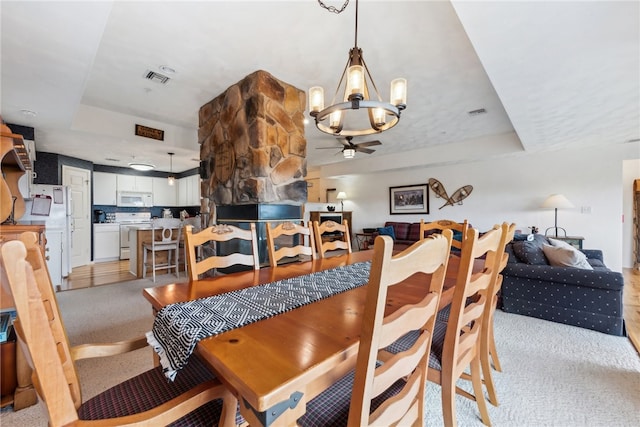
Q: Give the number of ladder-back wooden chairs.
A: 8